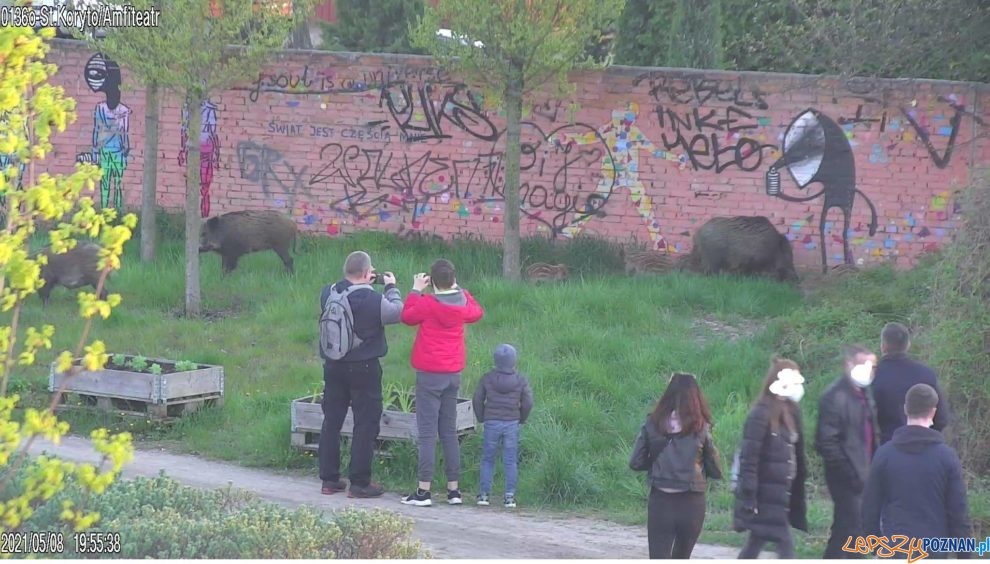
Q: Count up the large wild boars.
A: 3